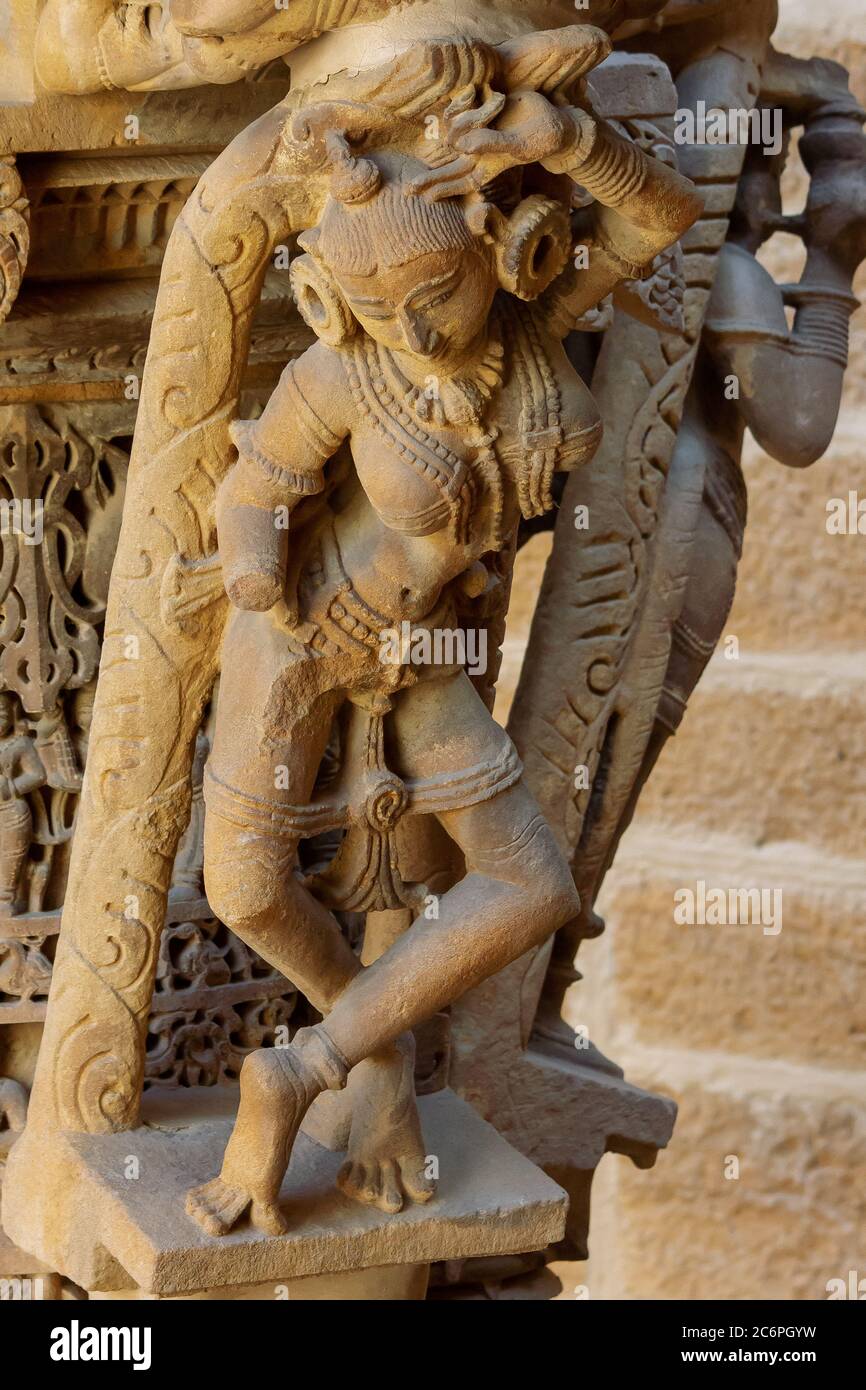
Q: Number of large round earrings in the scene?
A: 2